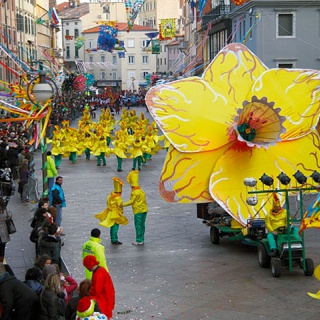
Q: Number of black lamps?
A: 4